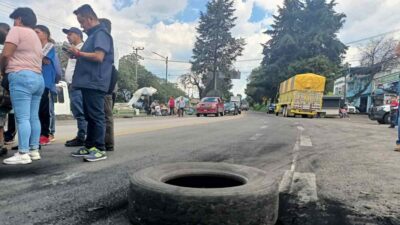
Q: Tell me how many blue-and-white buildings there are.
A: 1